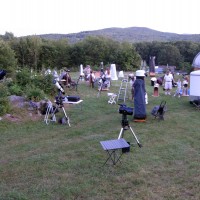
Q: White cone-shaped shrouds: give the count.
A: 2